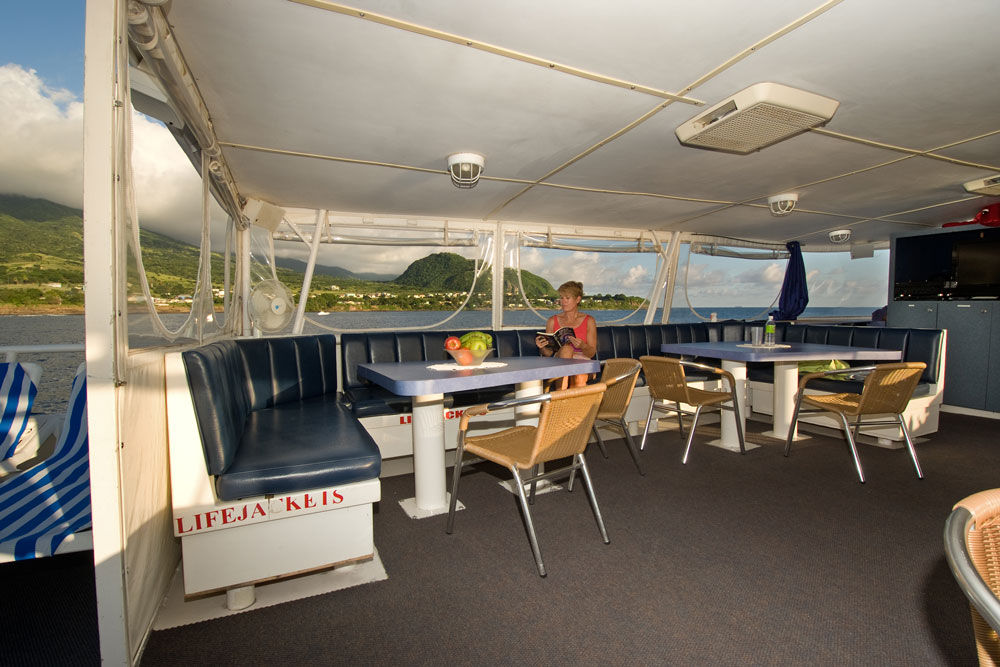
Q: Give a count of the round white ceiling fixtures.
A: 3